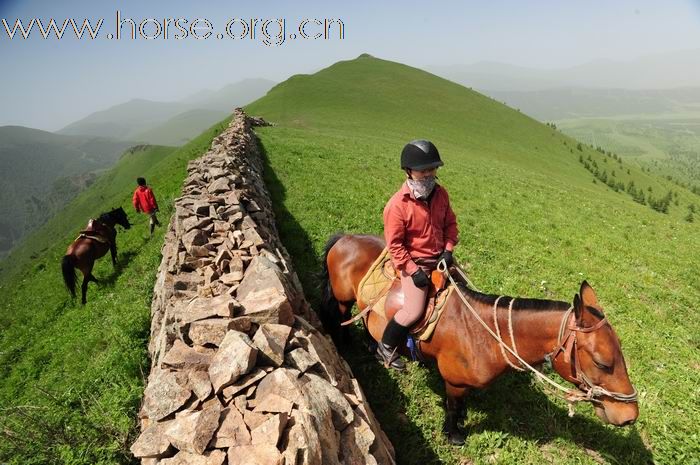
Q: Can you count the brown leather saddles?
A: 2